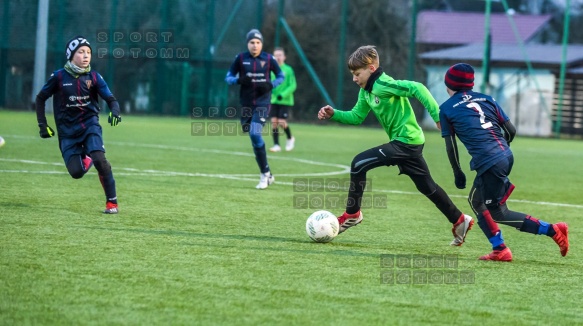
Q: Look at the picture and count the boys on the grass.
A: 5